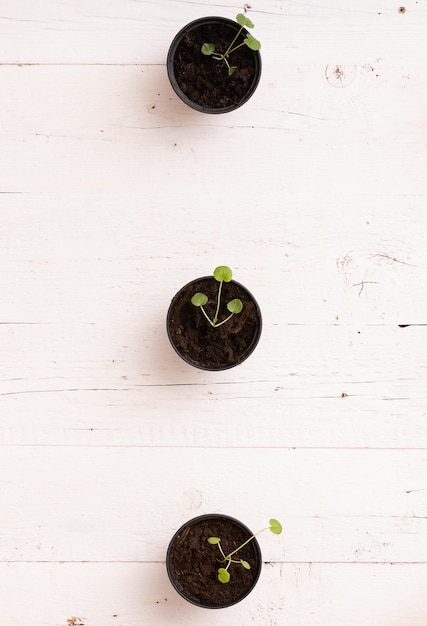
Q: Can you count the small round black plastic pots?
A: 3